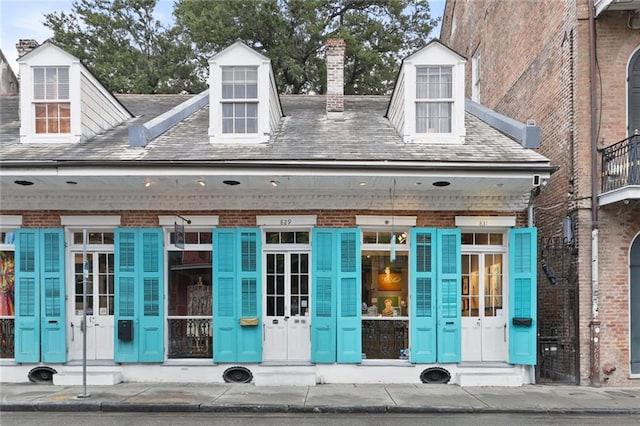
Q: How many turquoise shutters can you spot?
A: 11